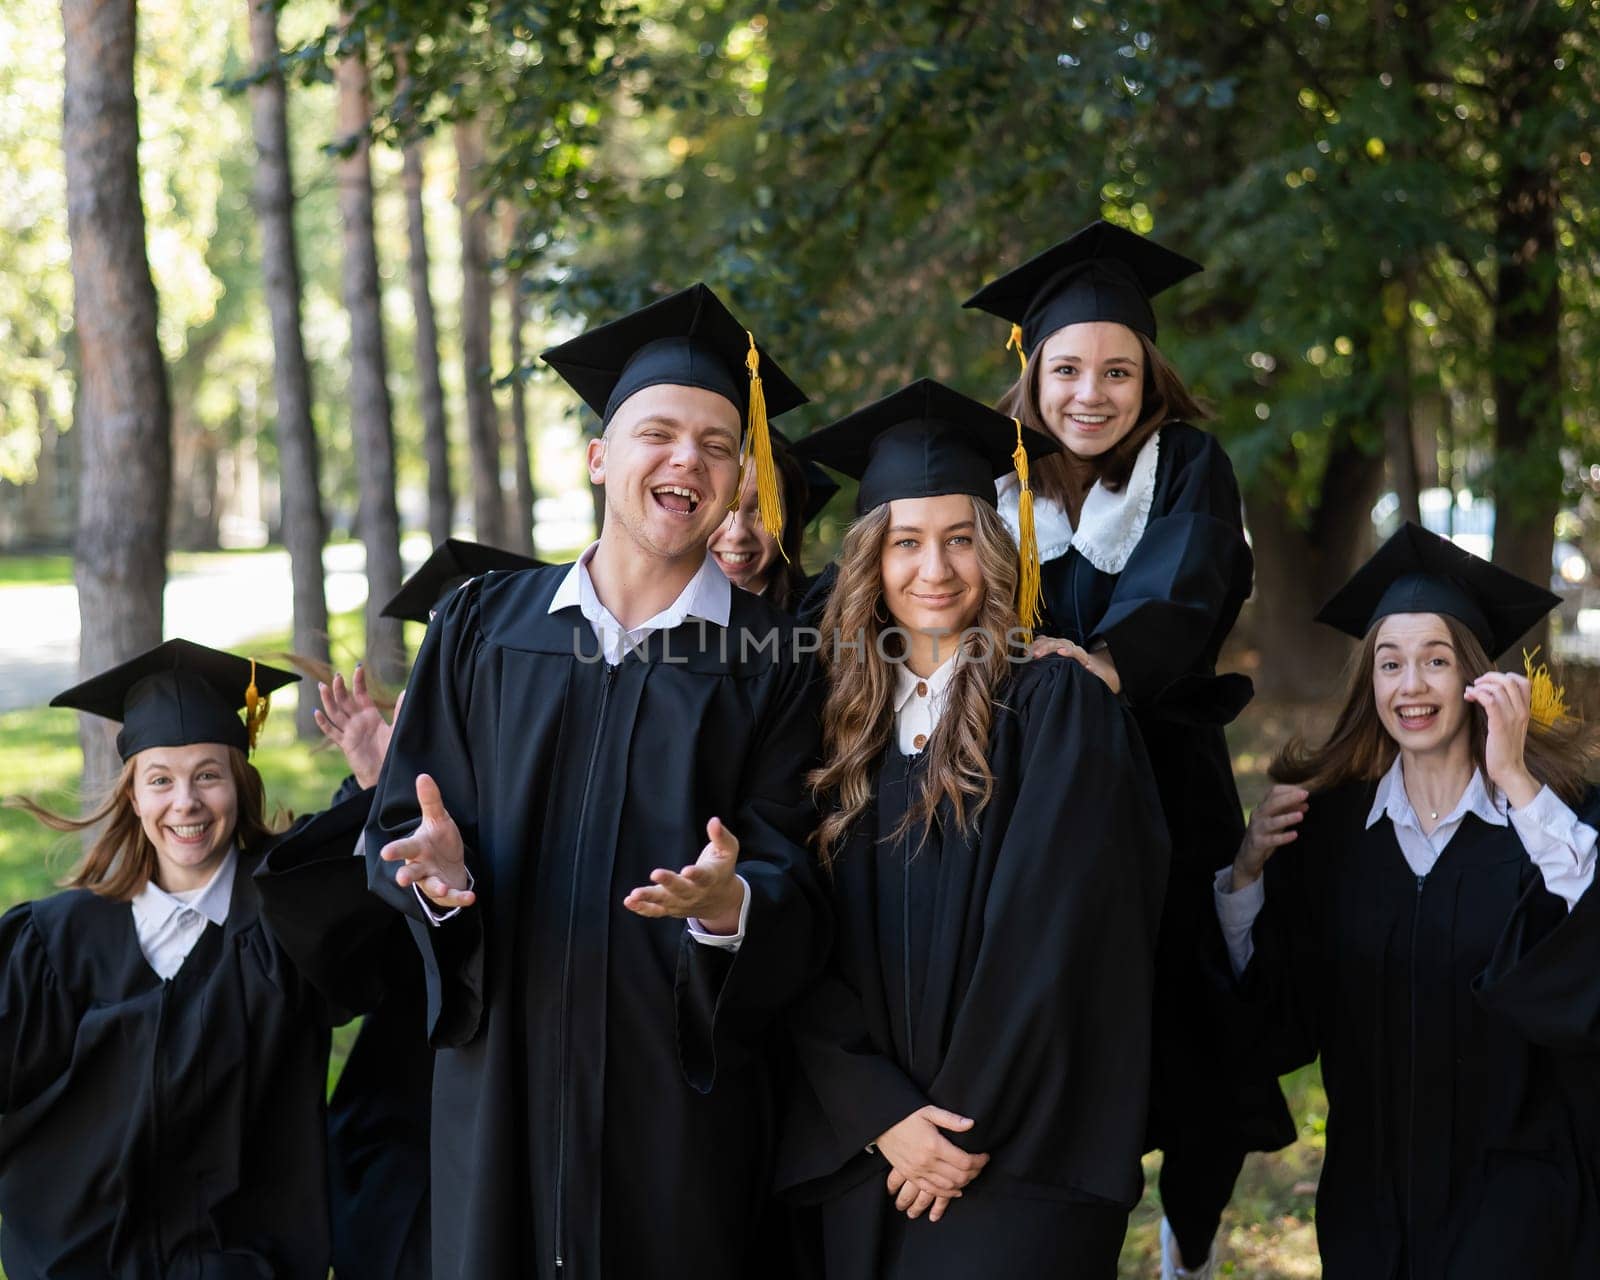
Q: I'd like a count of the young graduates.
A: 7